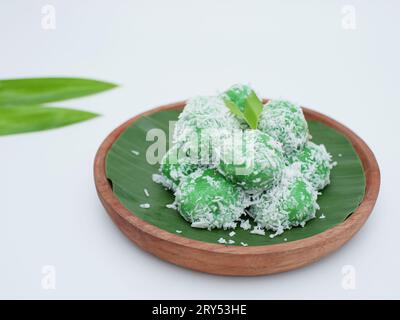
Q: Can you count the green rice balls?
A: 8